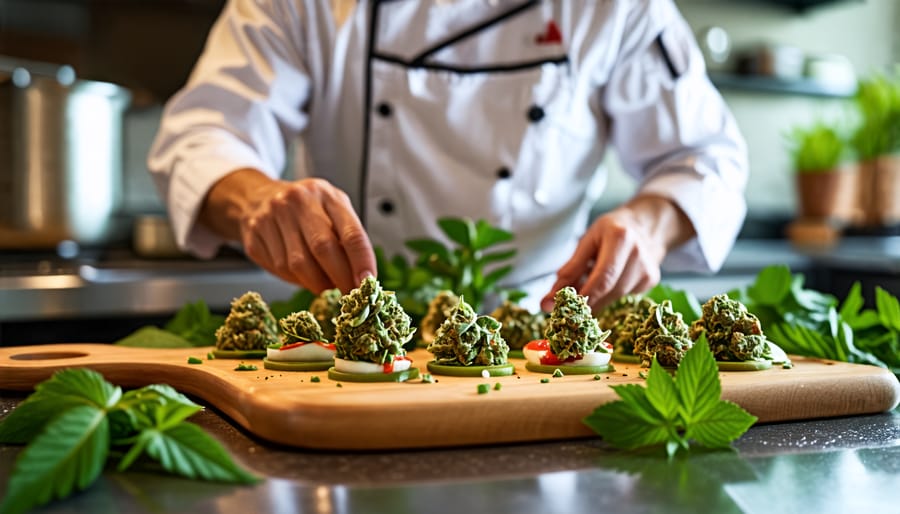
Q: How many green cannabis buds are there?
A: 11